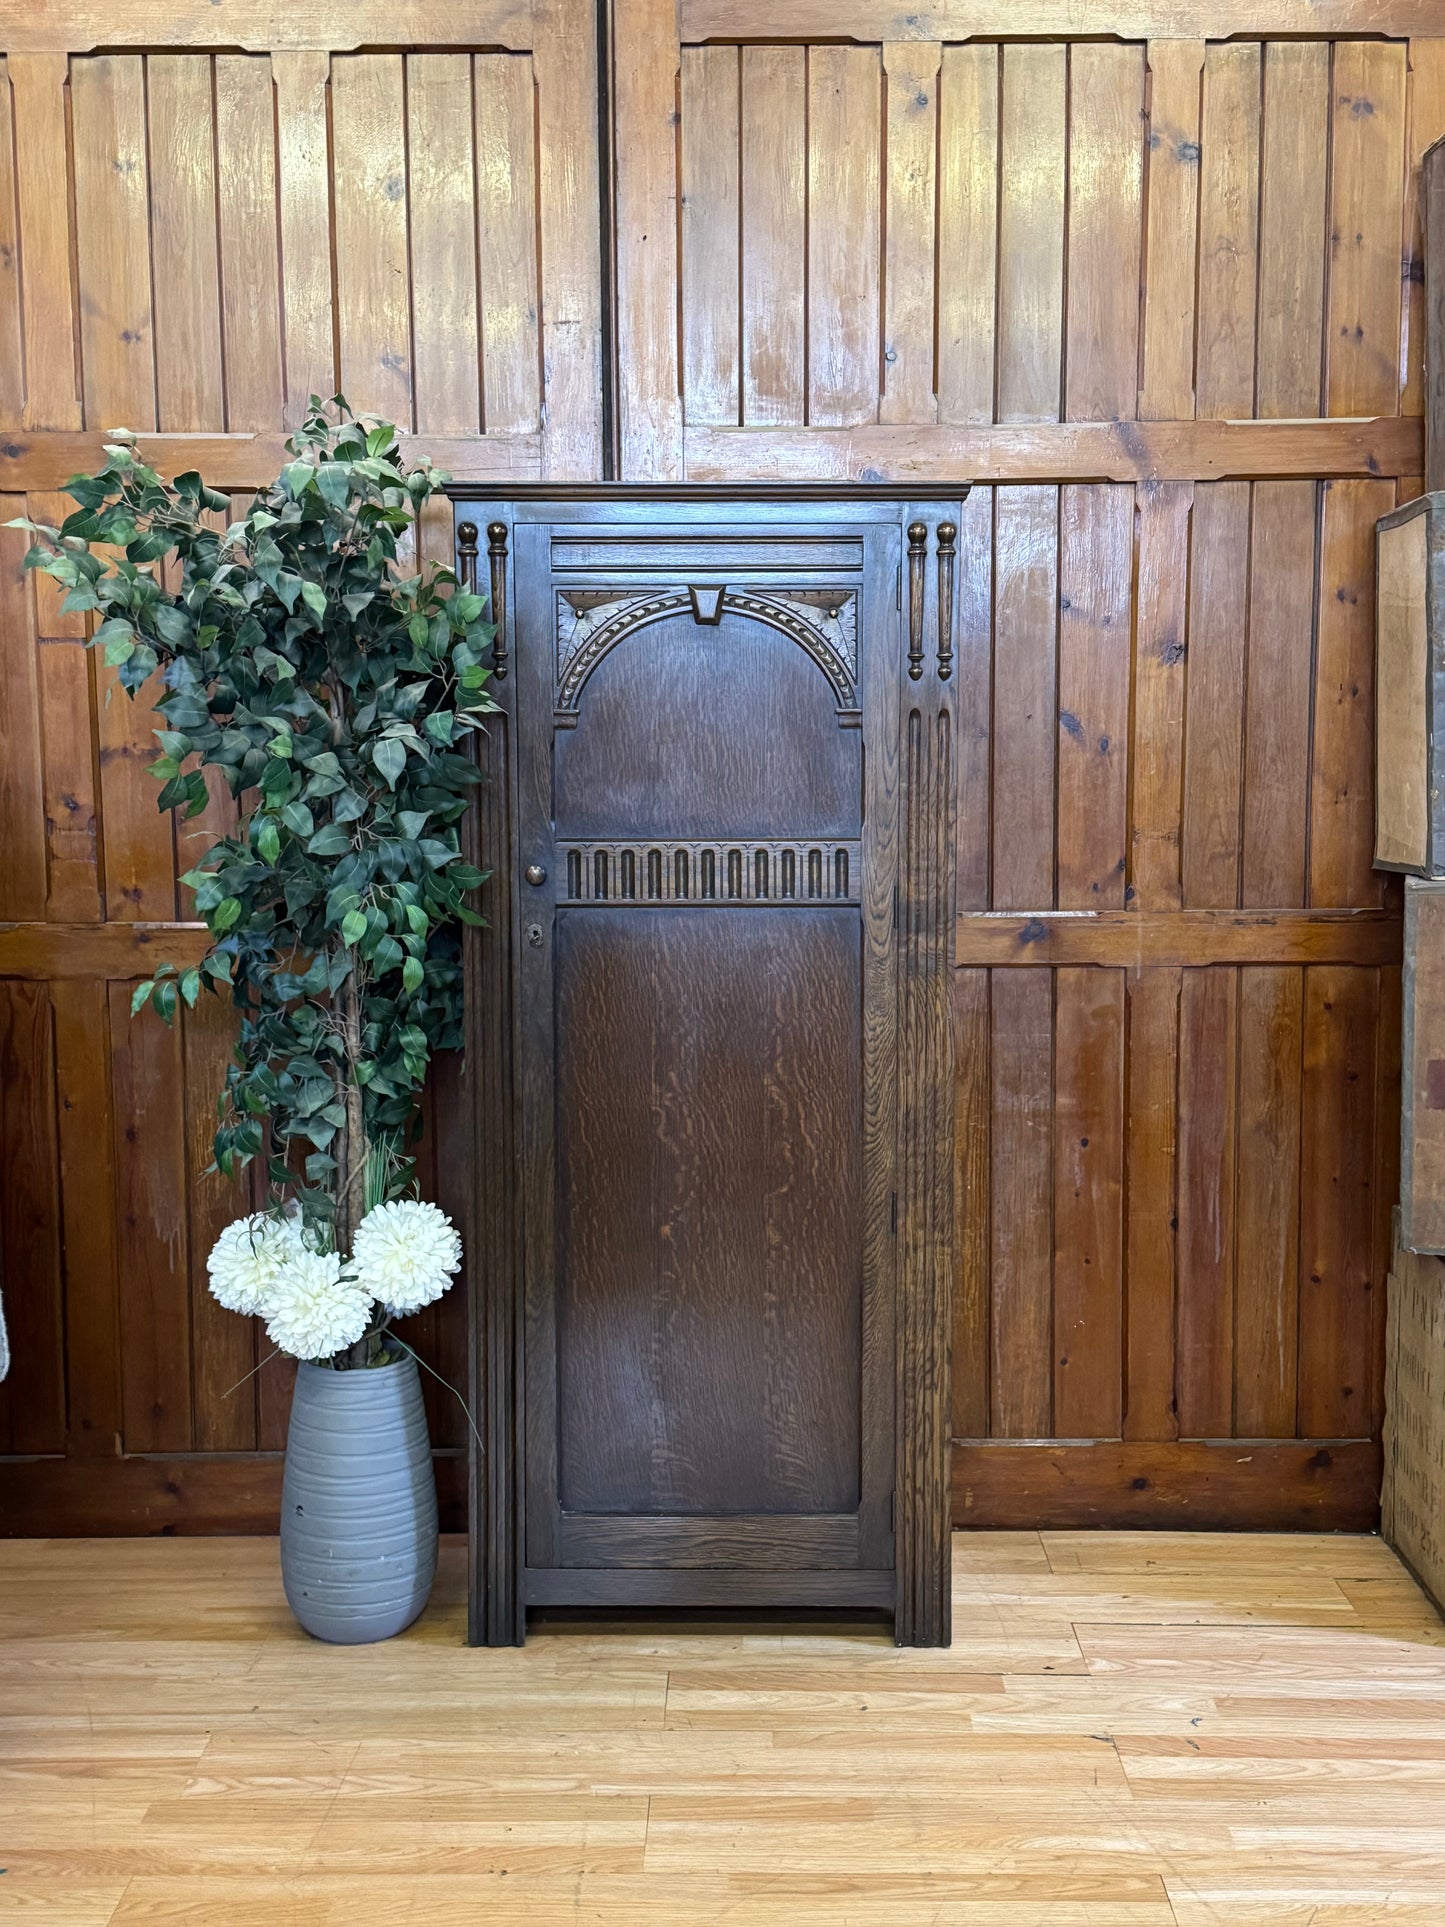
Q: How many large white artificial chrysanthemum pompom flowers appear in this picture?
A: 3